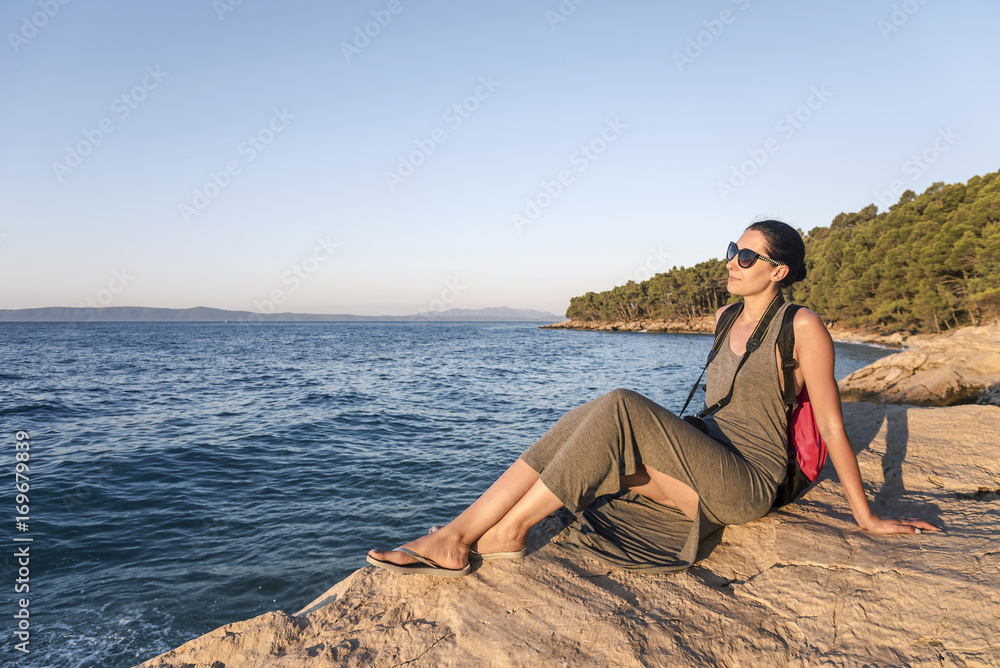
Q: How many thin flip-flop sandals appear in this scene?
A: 2